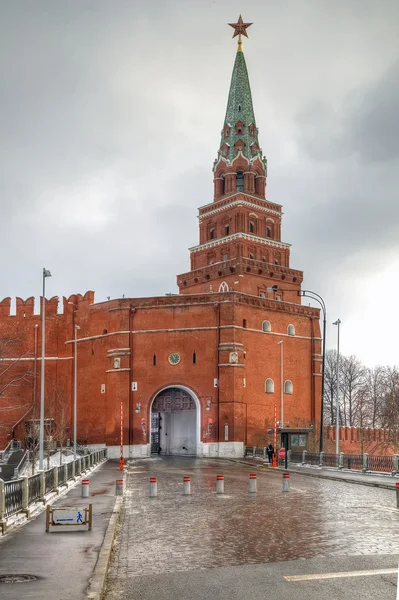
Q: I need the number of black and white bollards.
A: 0